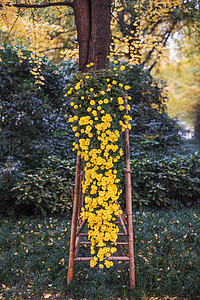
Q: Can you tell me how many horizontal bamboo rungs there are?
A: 3